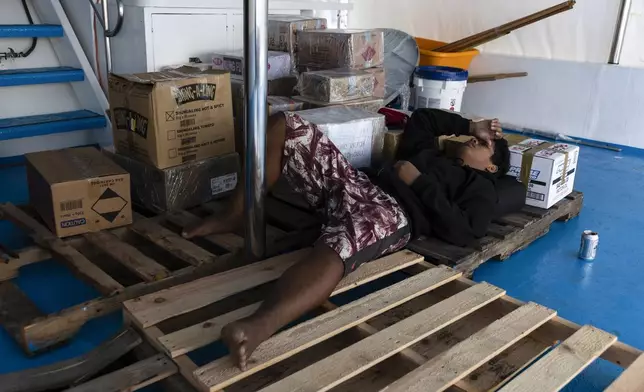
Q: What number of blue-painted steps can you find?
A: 3